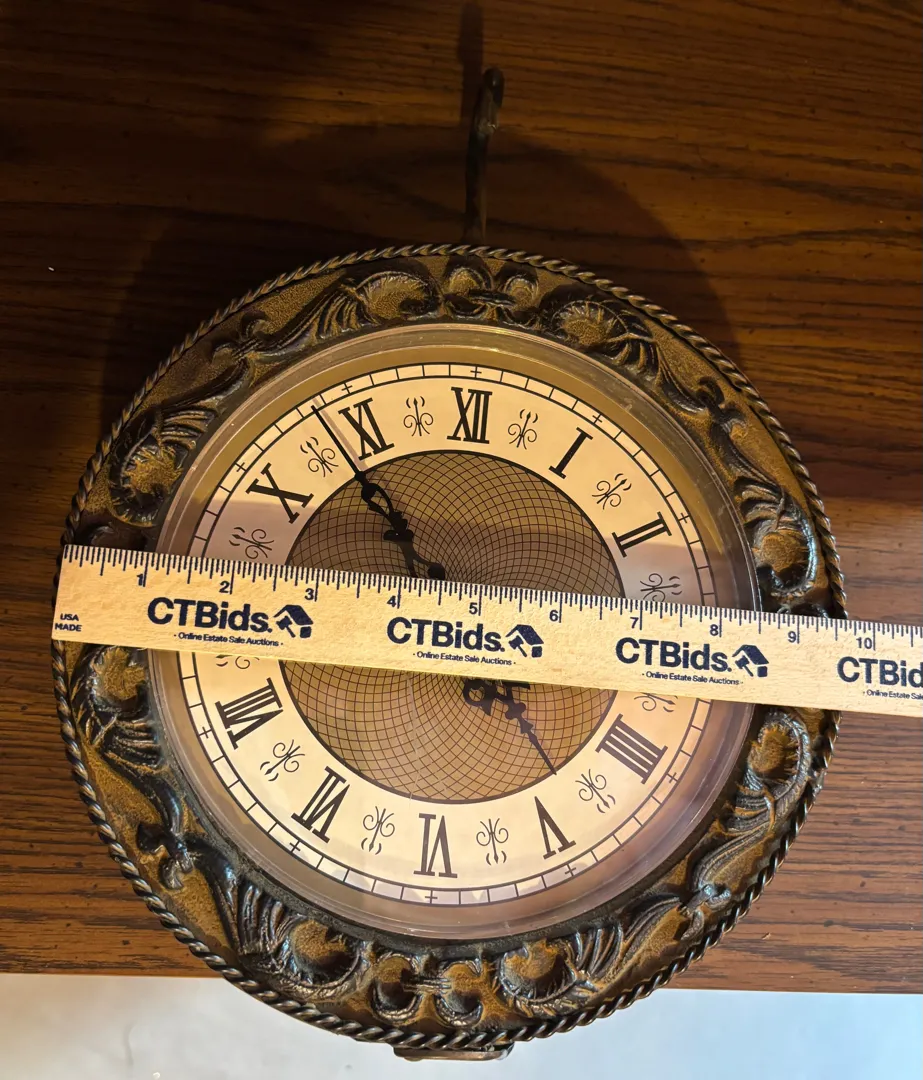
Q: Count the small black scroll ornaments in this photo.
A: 12